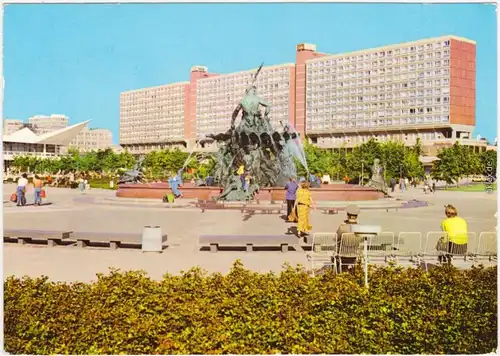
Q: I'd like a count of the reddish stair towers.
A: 2